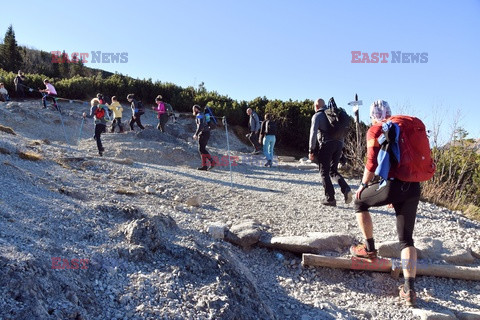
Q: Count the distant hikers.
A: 11